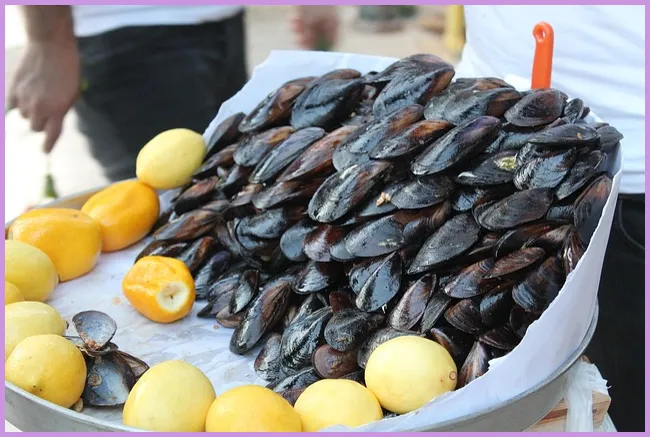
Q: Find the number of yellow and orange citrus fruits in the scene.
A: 12